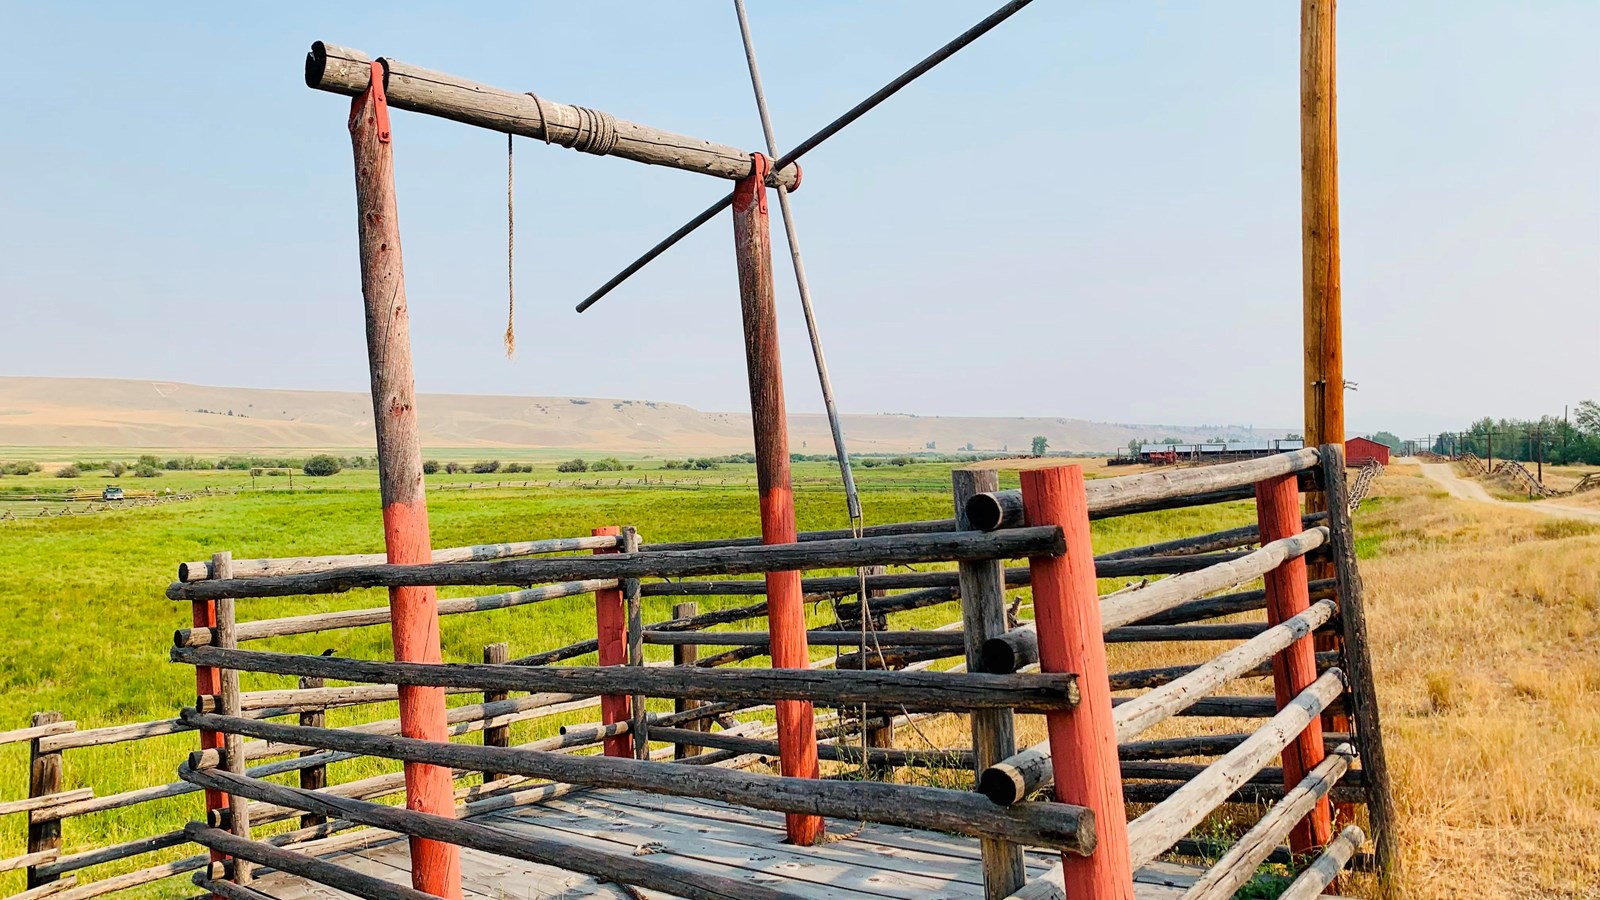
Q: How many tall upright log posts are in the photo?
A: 3